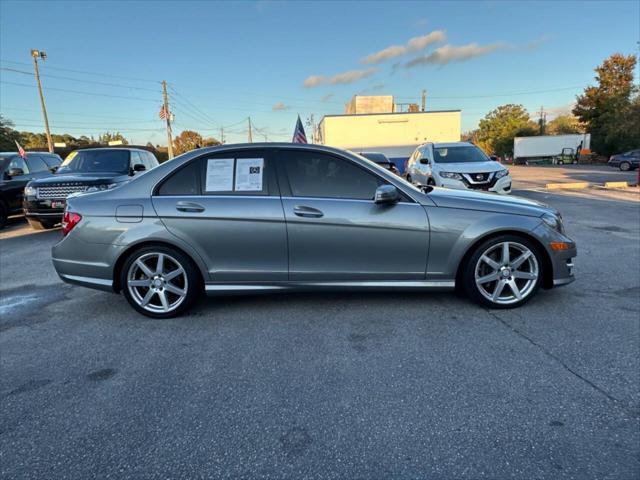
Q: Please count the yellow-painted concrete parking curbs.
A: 2